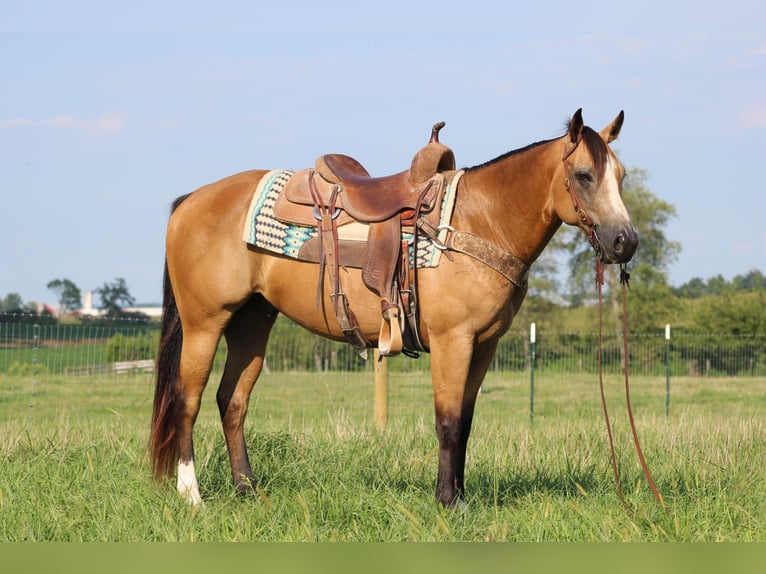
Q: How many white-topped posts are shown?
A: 2